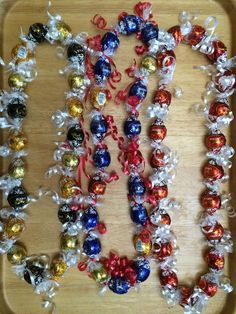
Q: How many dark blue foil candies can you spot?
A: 14